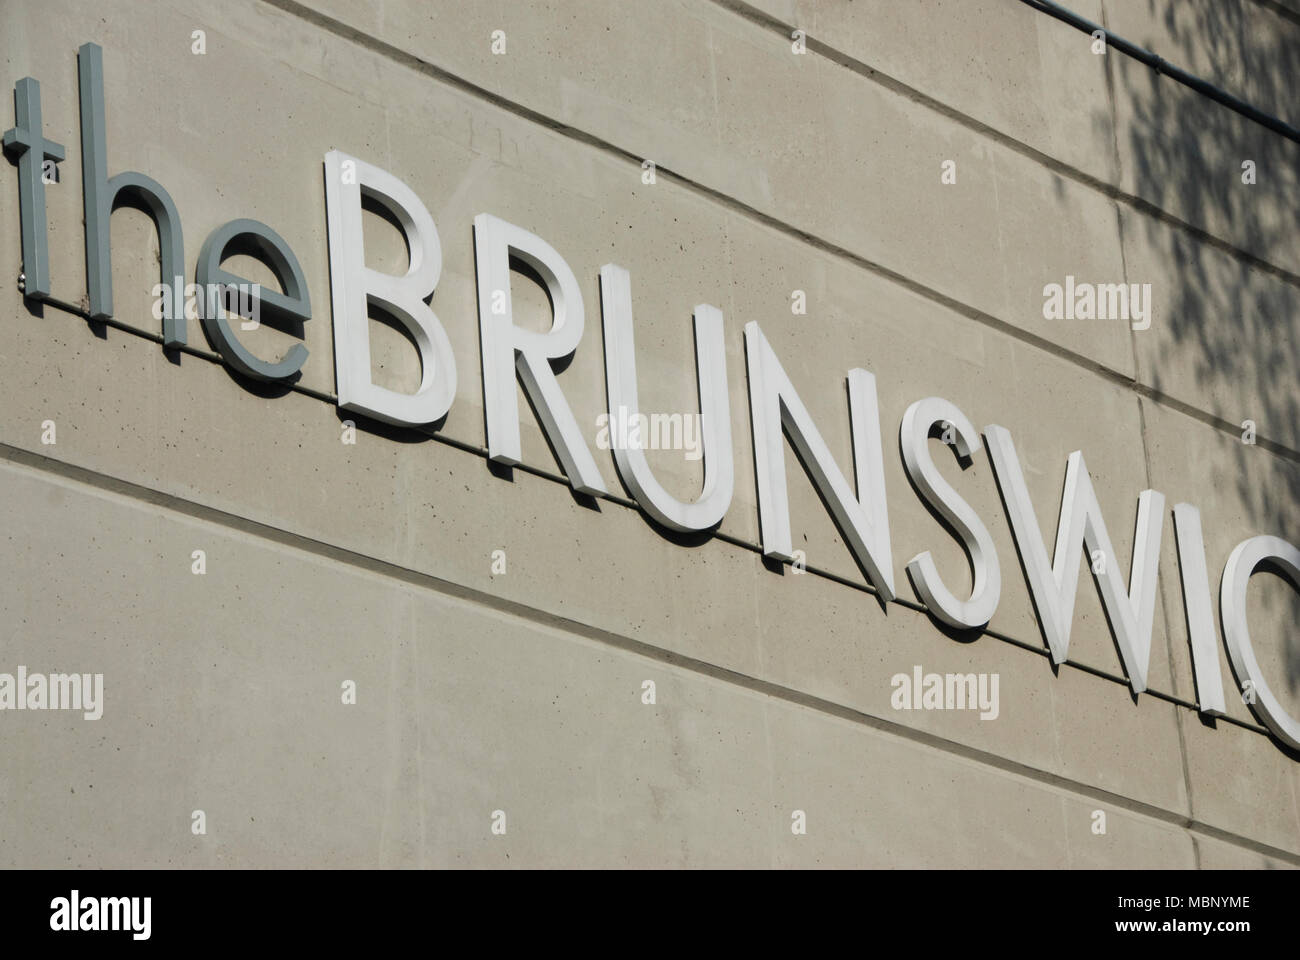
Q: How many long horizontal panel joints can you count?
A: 3